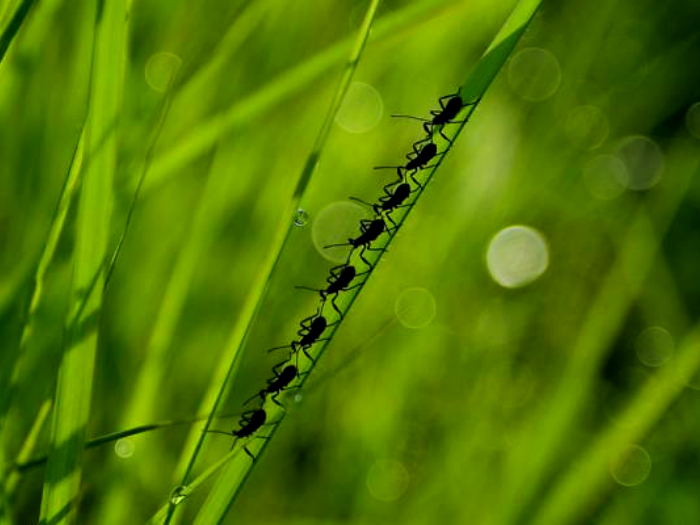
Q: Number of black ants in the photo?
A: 8